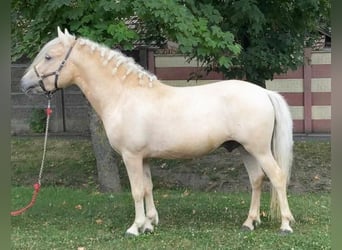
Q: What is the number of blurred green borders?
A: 2